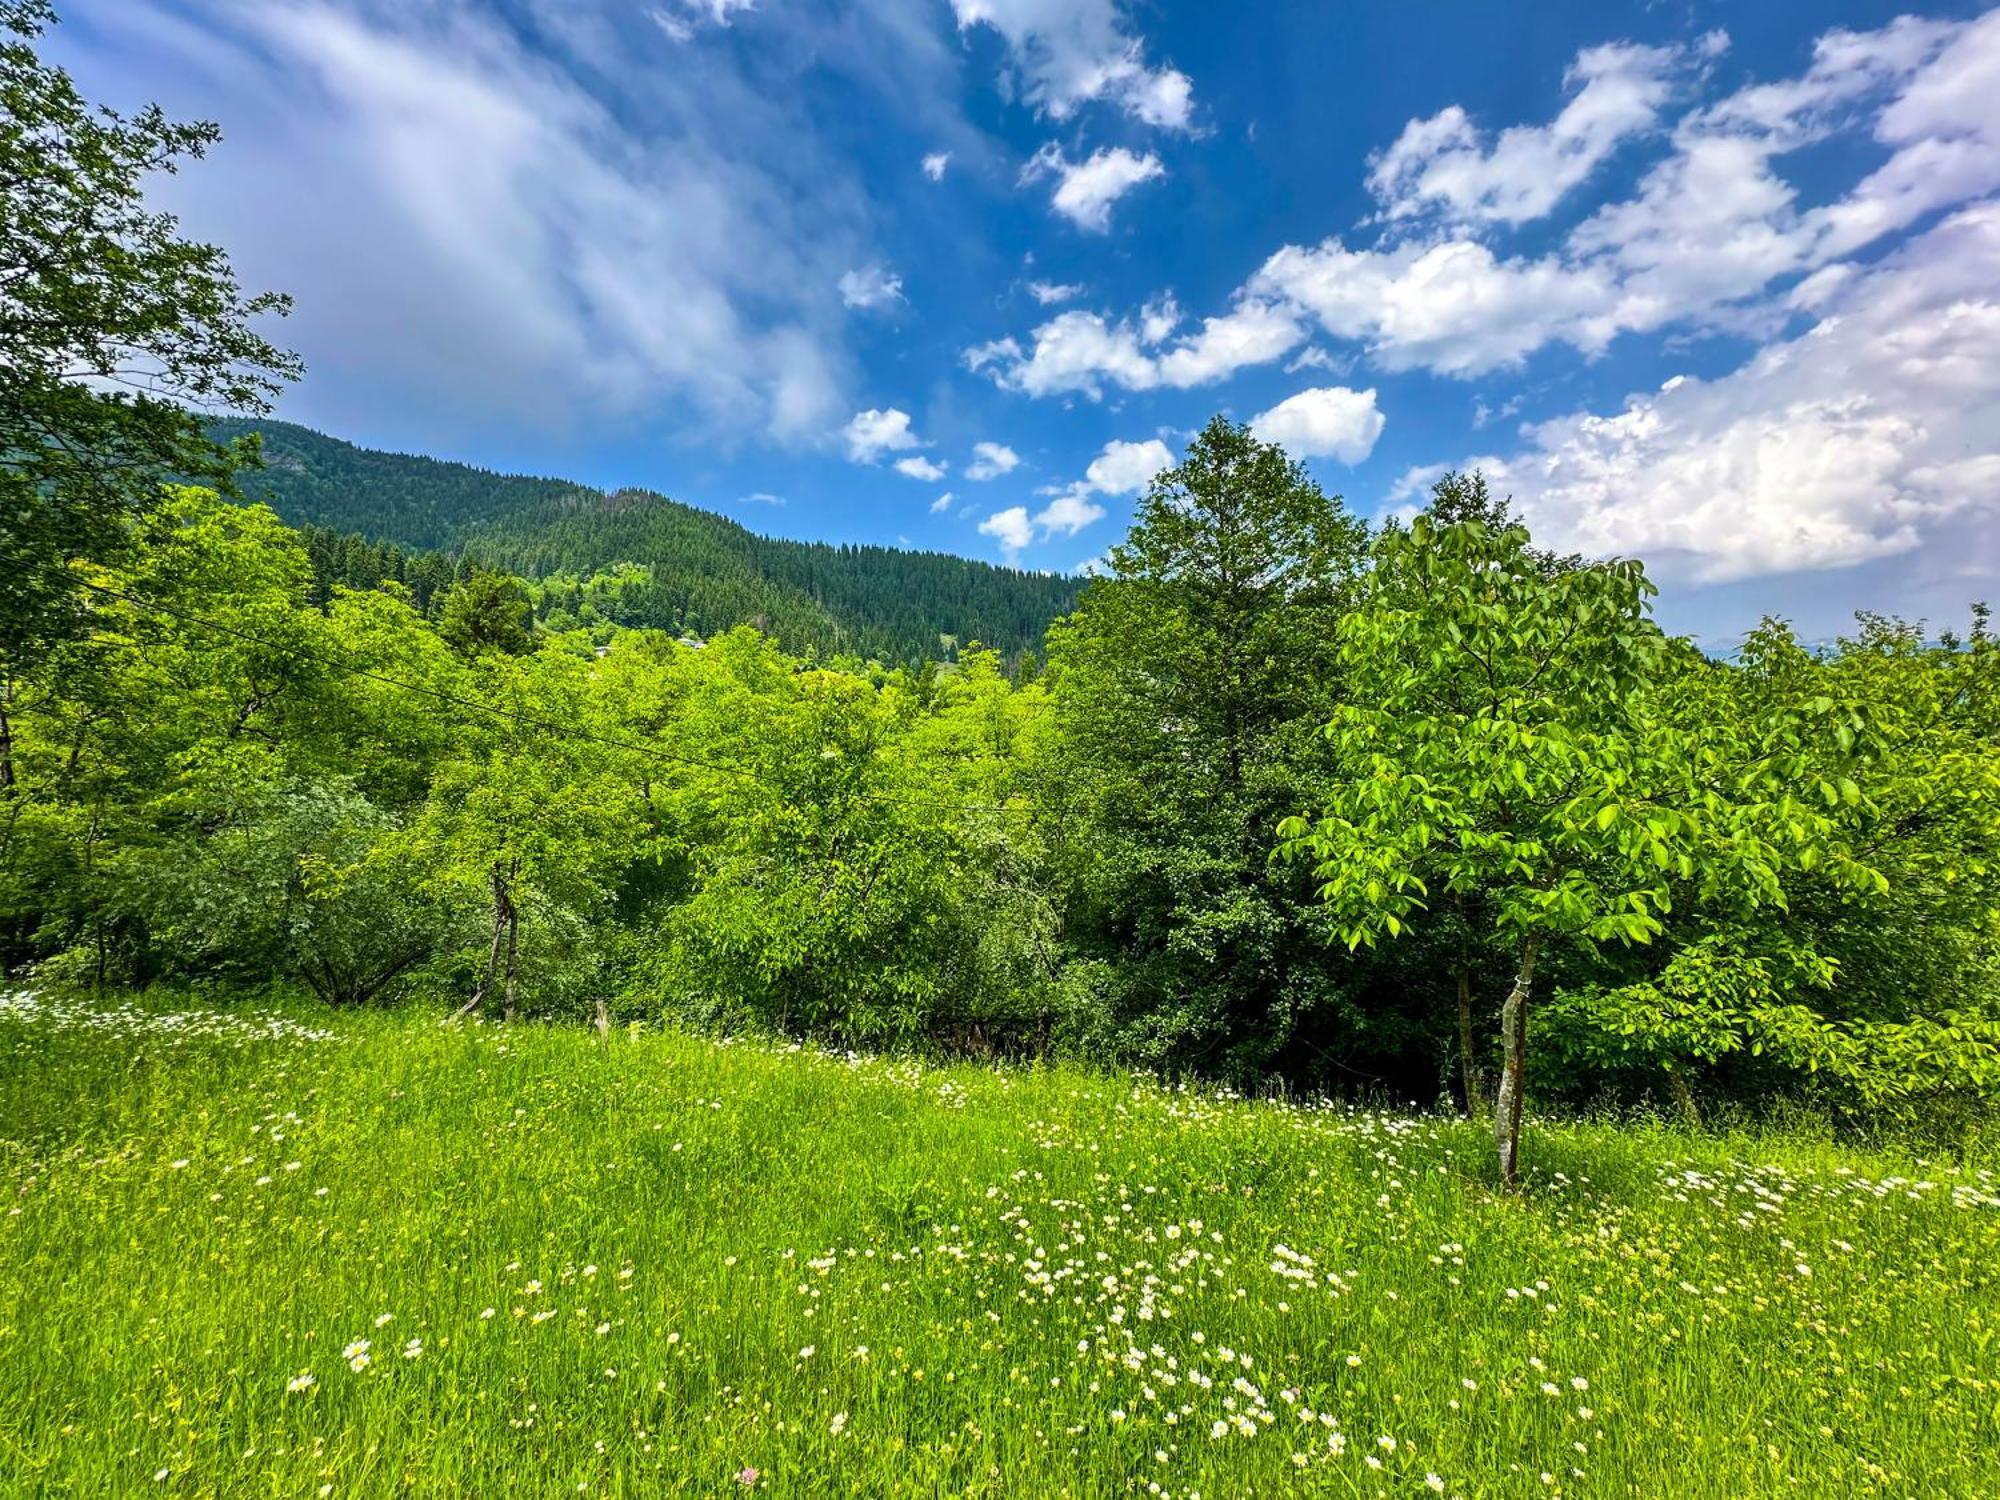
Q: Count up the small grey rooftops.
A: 2